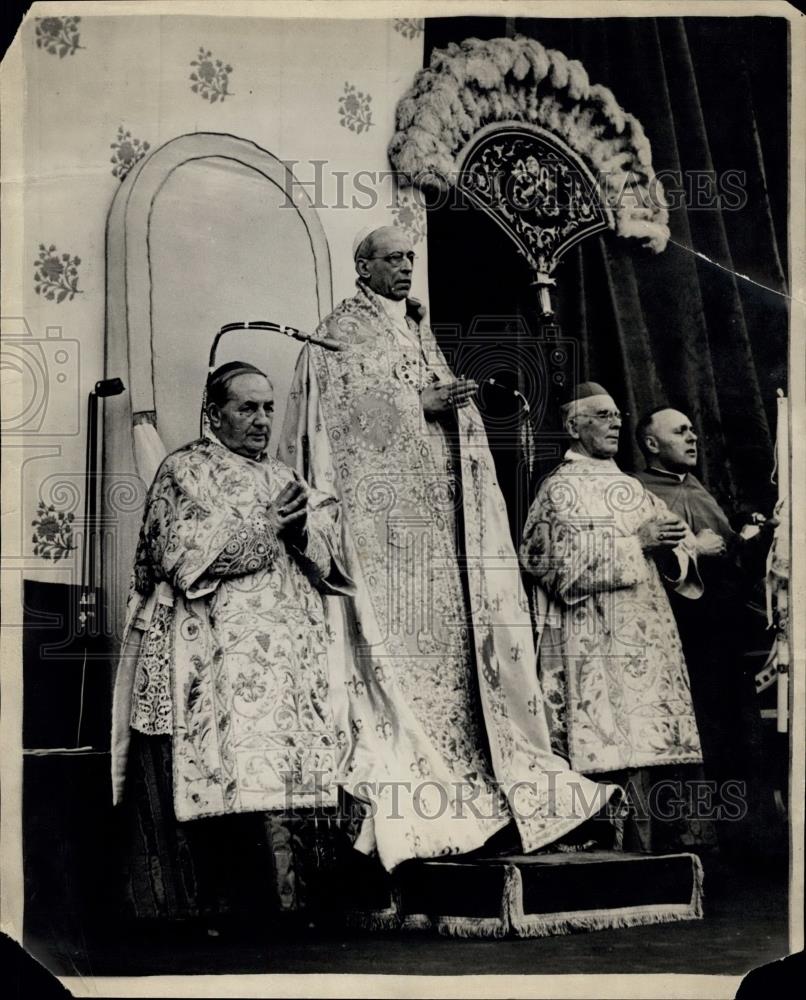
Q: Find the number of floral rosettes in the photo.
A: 8